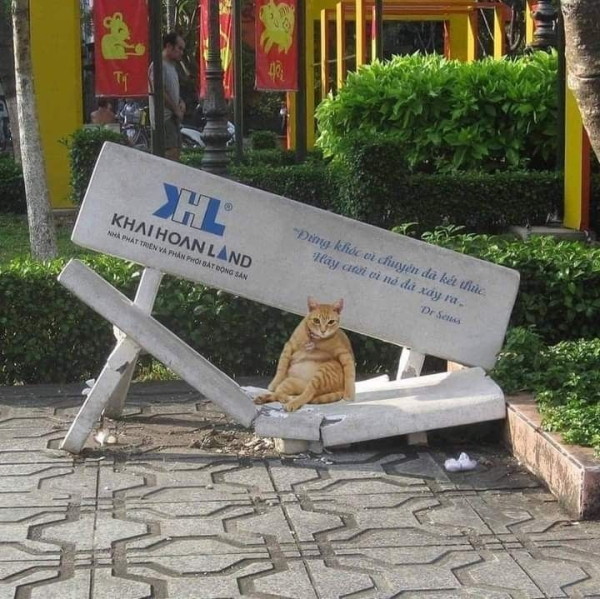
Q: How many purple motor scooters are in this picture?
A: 0